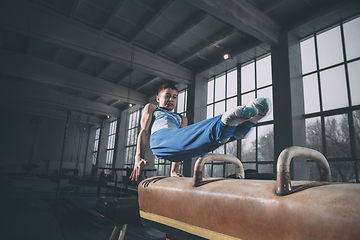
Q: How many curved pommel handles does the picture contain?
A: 2